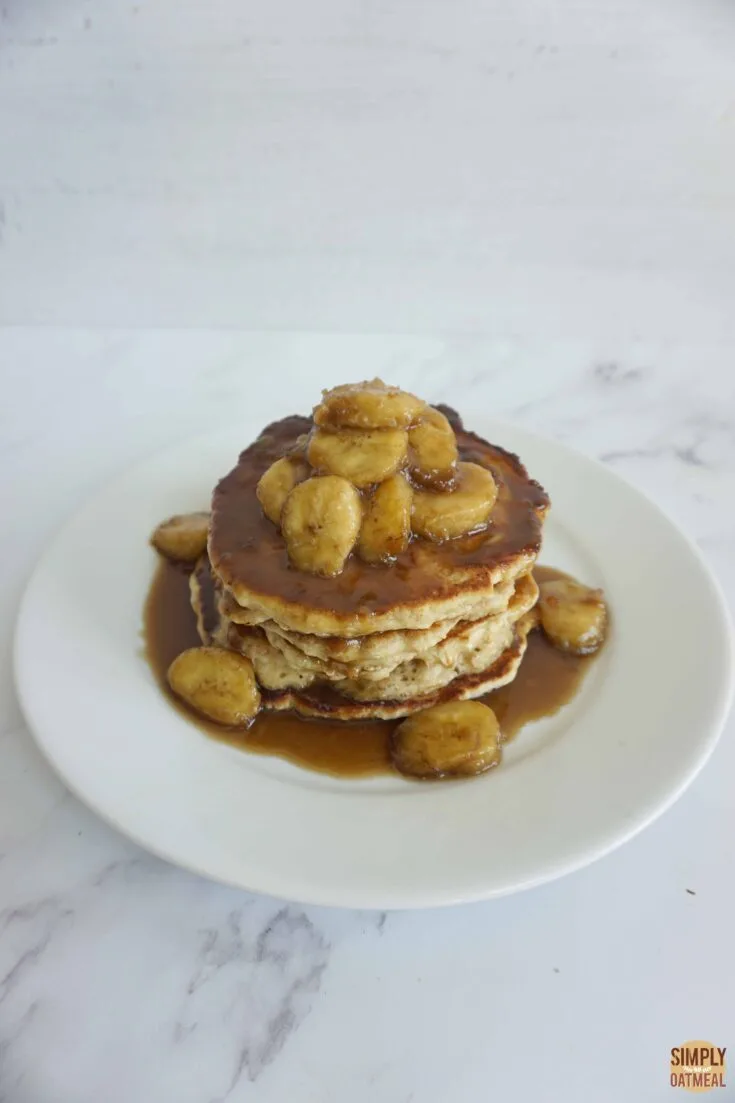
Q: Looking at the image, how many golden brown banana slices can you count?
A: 11